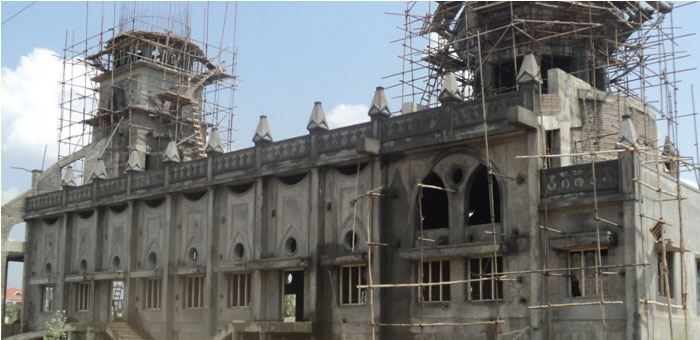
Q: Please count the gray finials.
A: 12